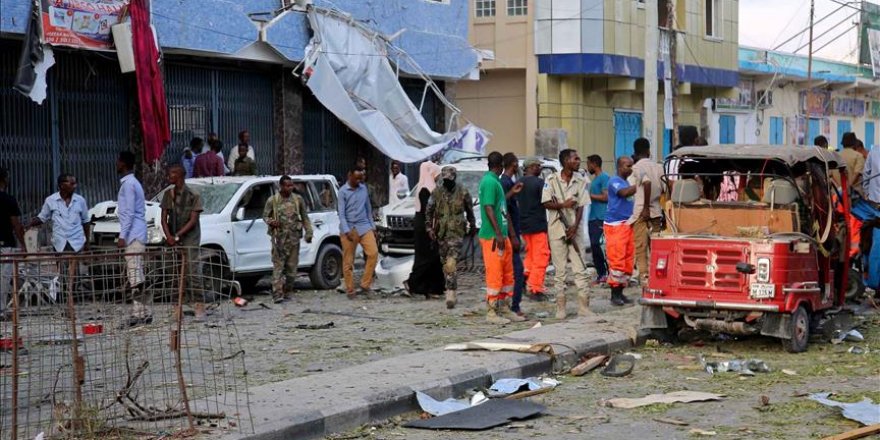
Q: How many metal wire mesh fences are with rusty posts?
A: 1